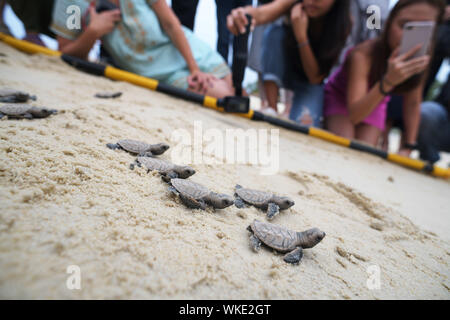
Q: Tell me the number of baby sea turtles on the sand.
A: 8